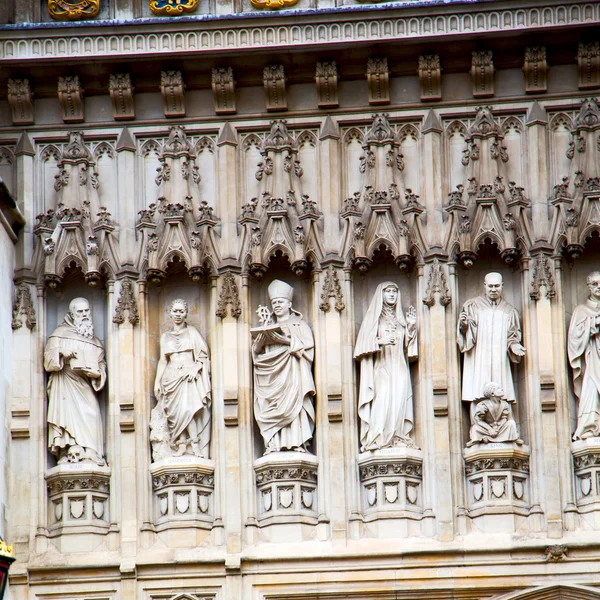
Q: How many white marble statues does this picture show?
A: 6